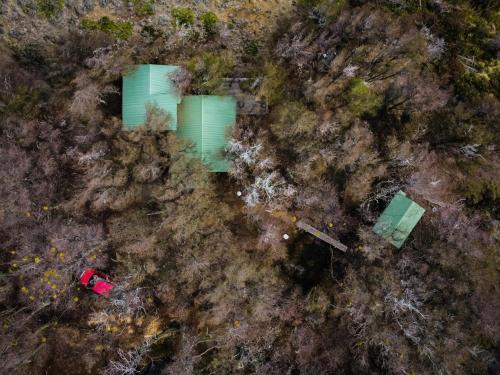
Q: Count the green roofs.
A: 3